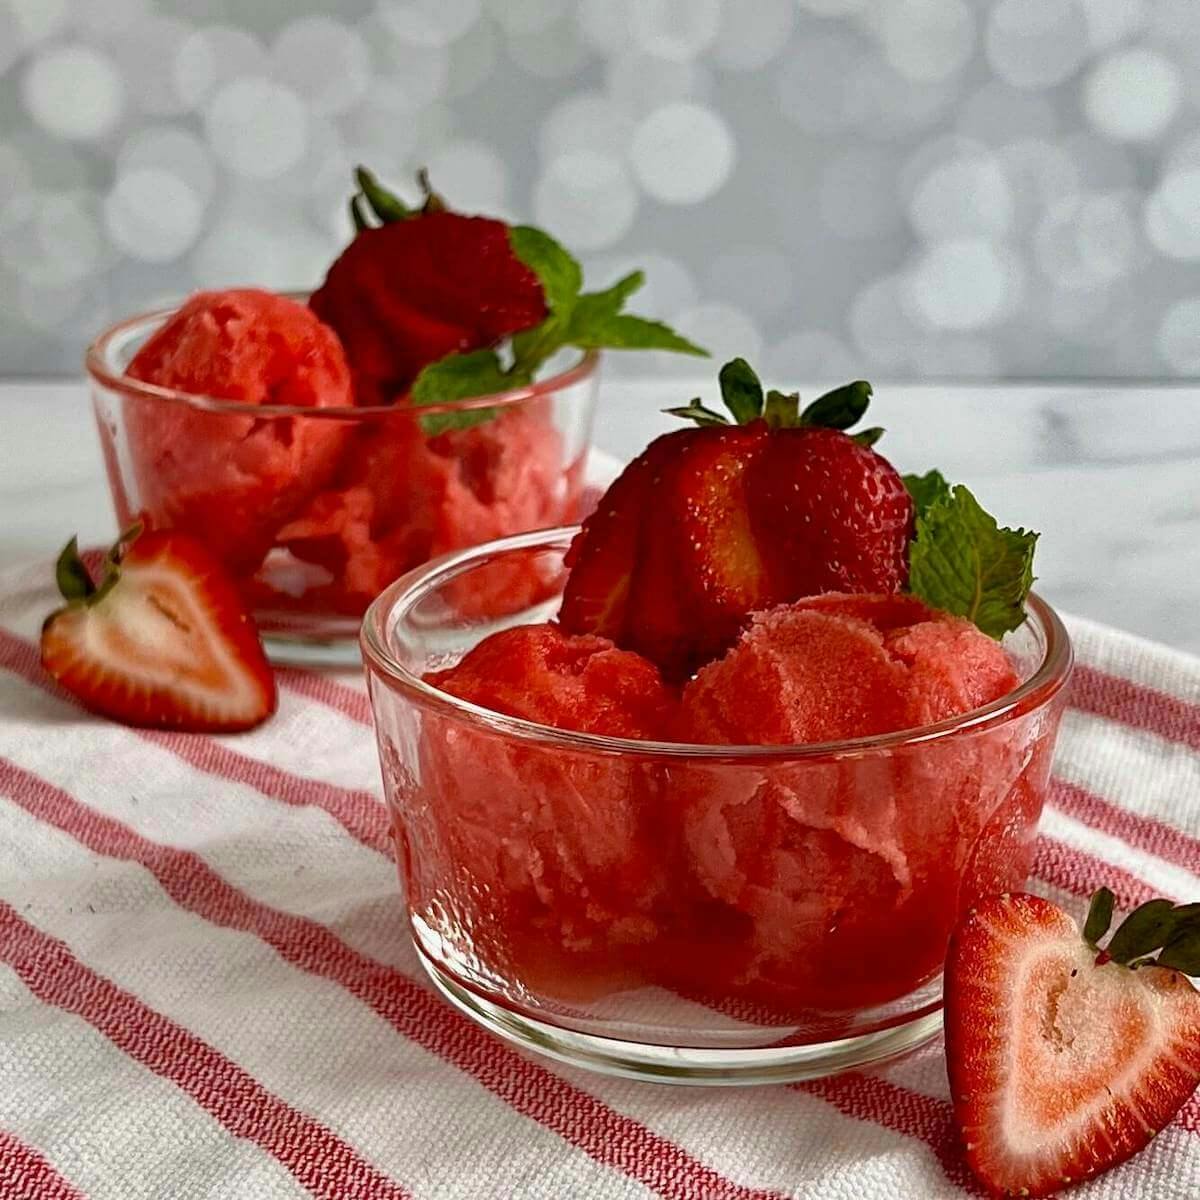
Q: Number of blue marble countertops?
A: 0